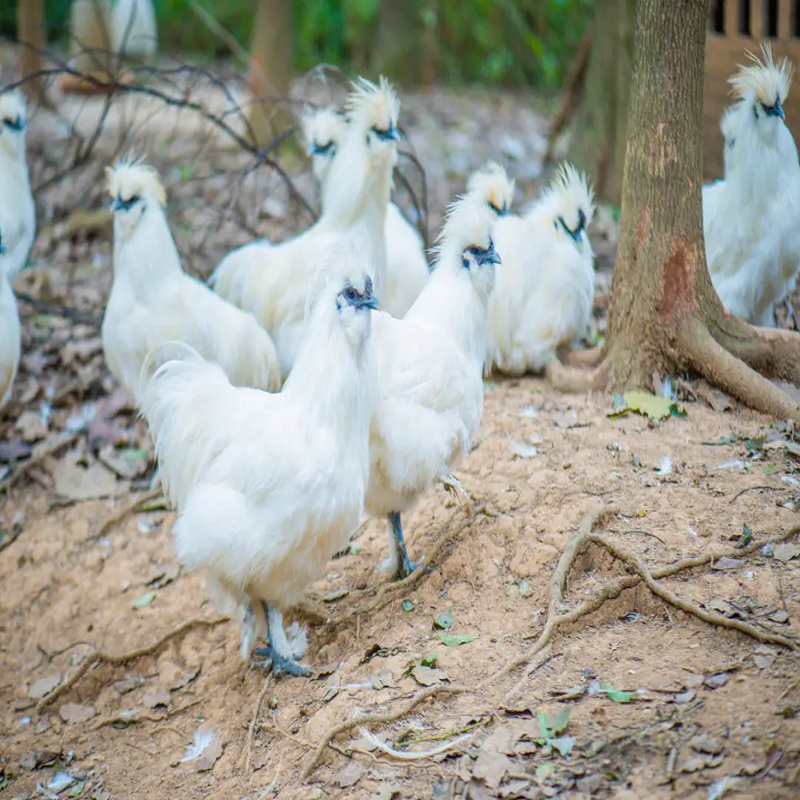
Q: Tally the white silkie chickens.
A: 11